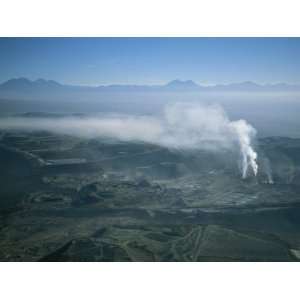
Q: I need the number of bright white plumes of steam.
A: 2